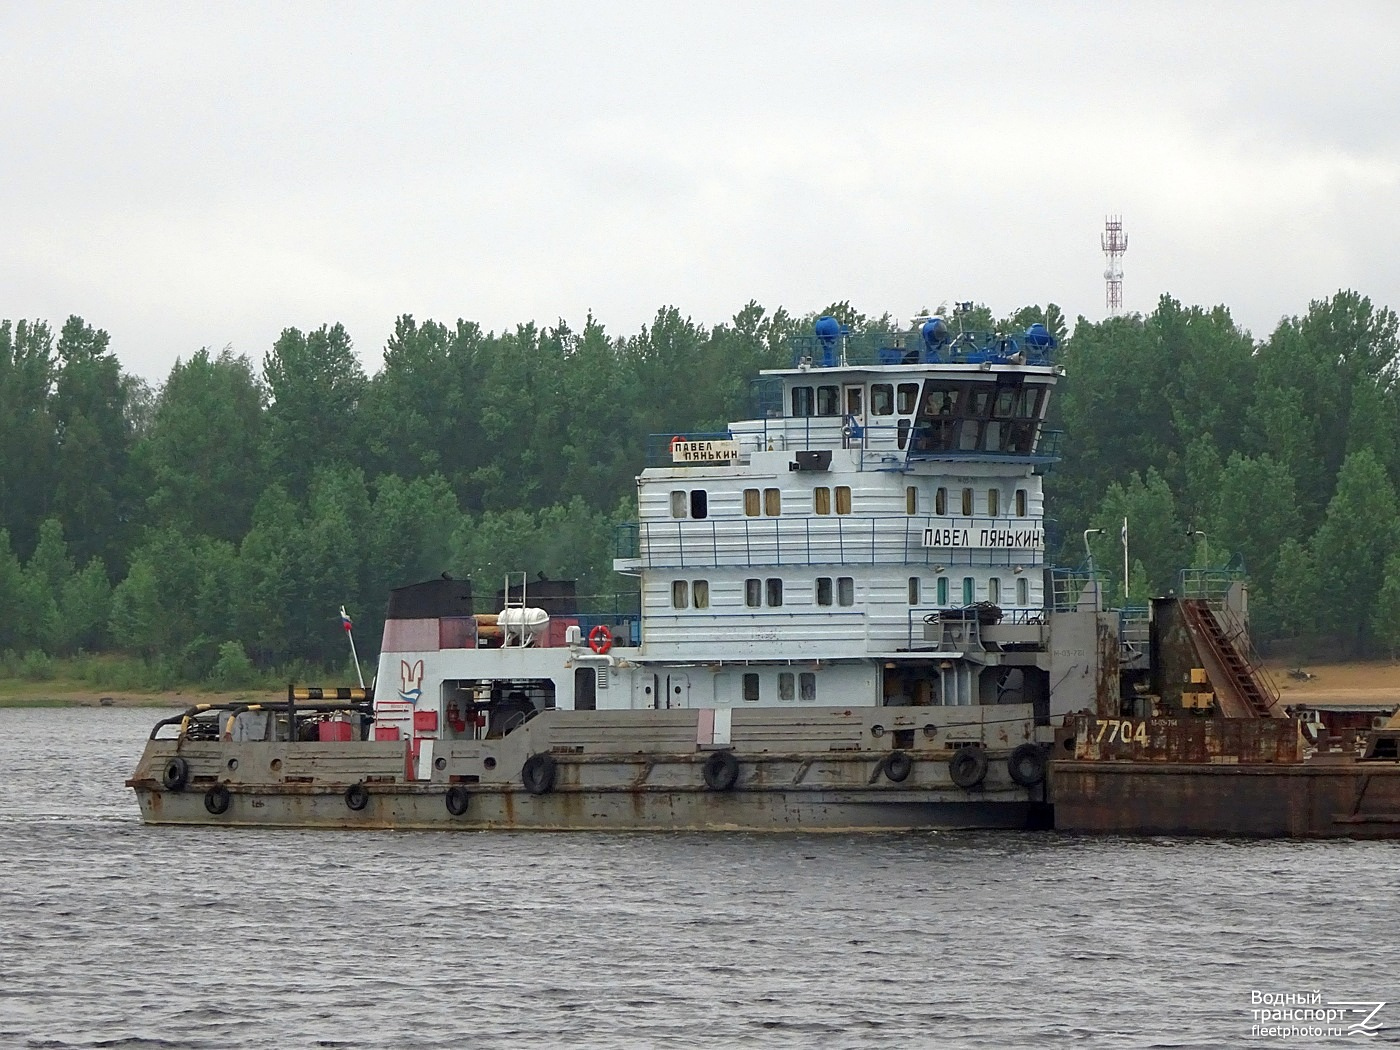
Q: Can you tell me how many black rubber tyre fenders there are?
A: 9